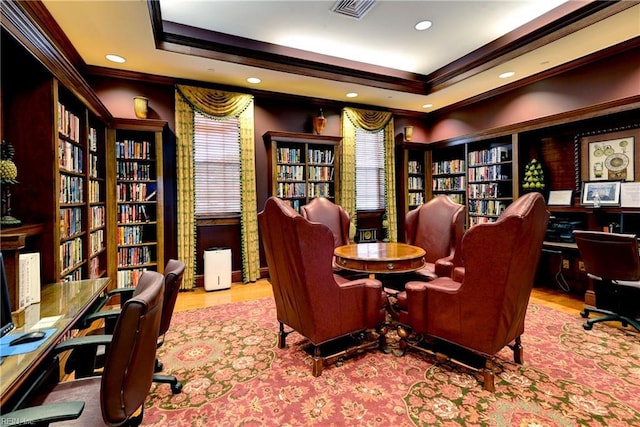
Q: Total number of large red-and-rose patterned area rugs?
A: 1